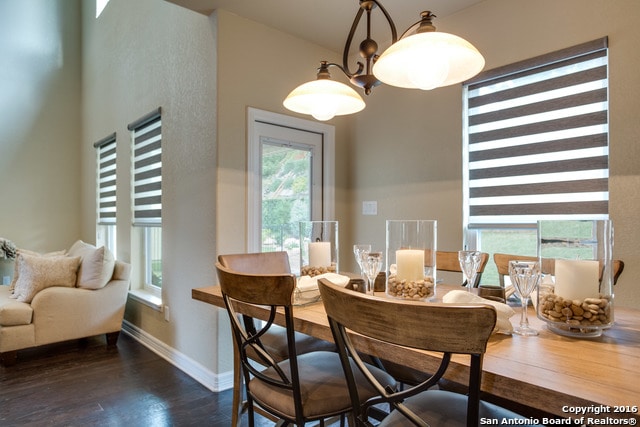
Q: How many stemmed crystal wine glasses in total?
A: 4